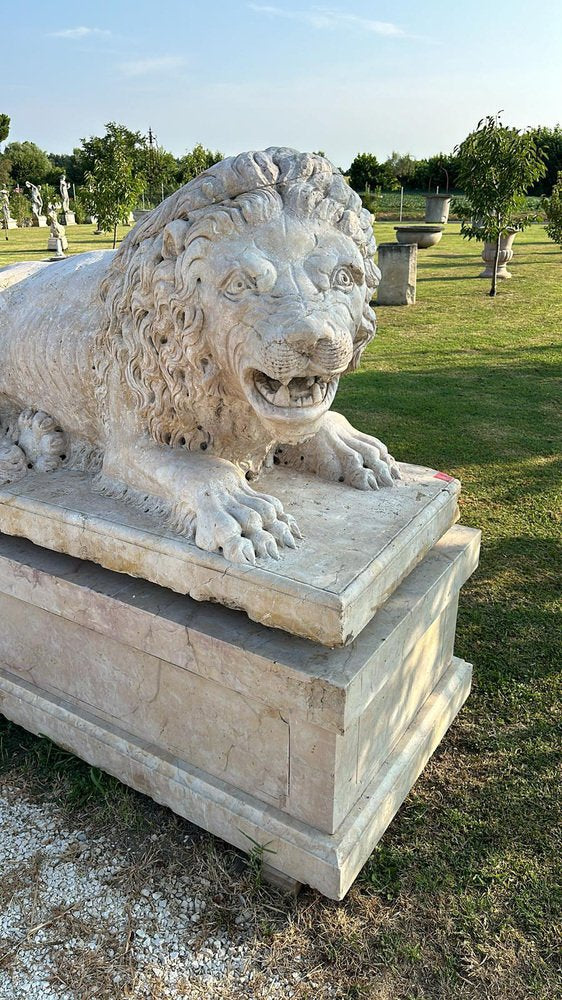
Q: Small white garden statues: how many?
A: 4